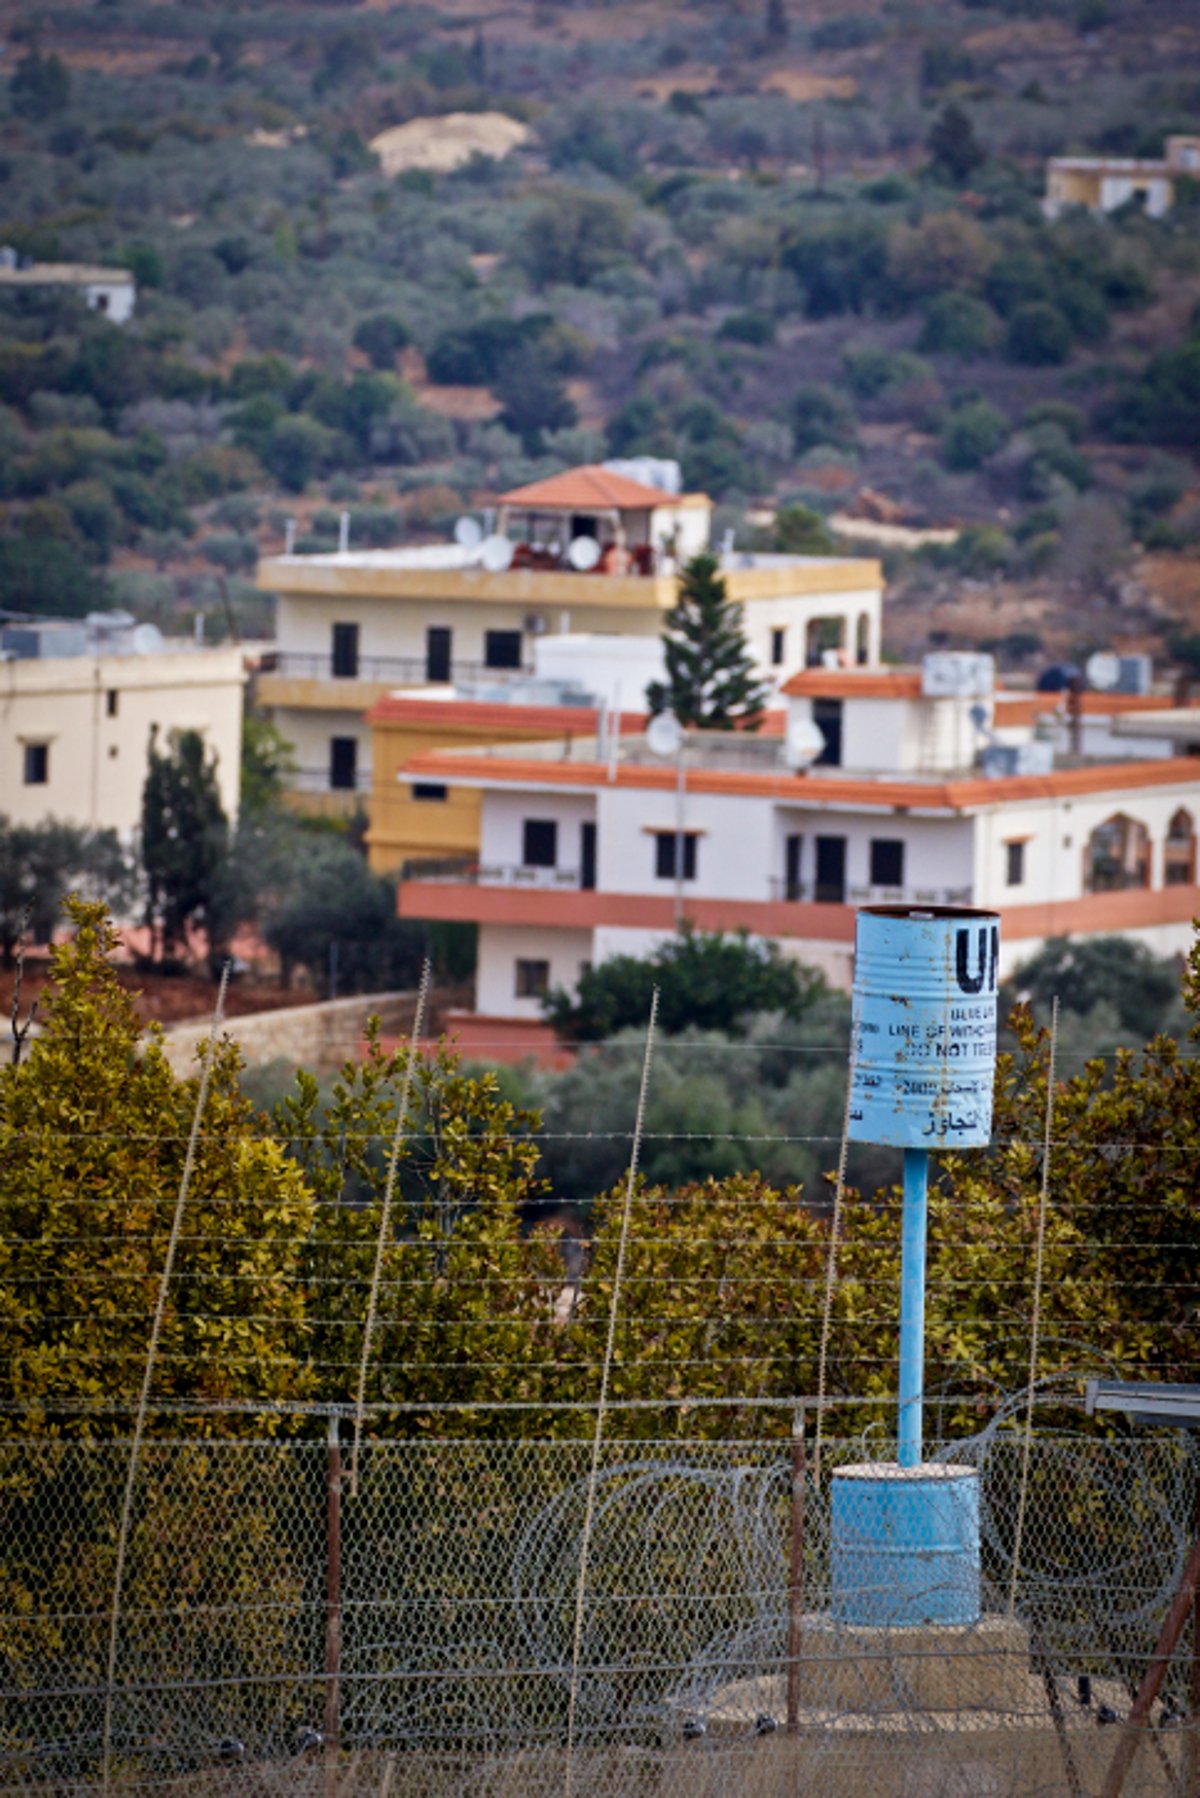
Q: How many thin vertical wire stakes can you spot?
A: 5